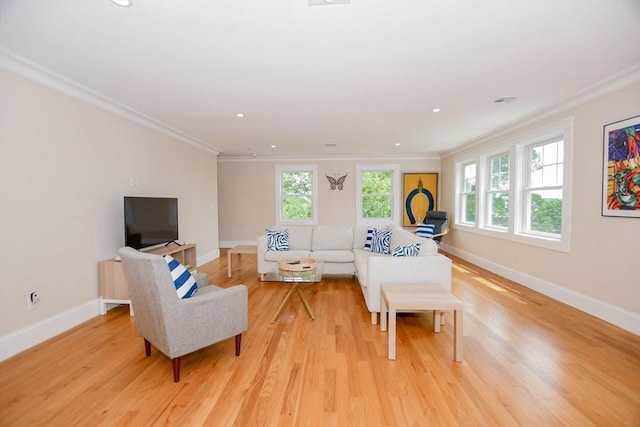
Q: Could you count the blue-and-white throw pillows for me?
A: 6